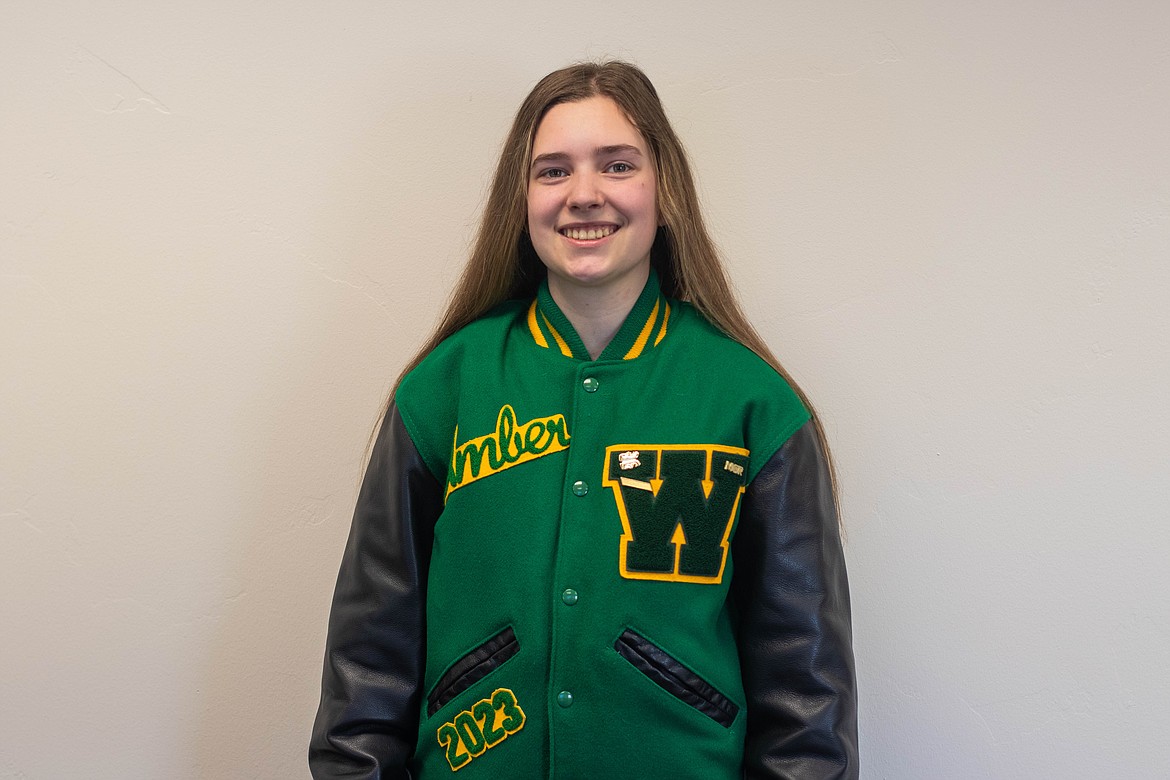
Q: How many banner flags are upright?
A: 0